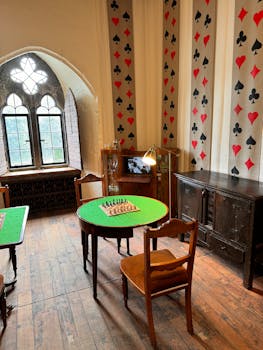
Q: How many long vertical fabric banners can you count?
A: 4